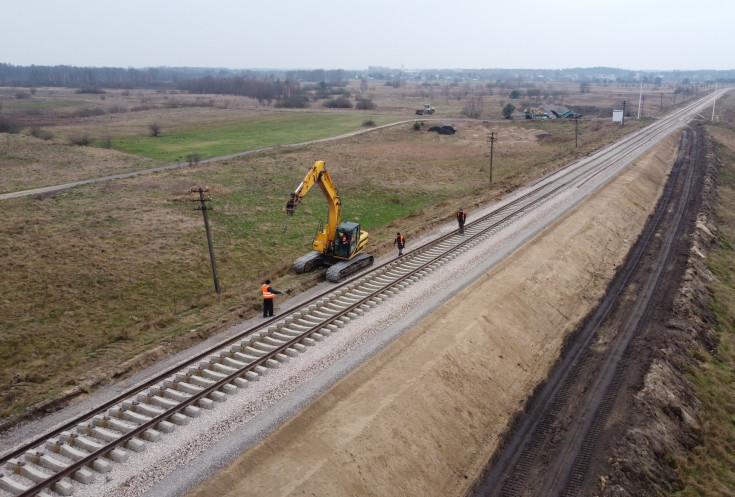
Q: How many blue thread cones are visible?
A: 0